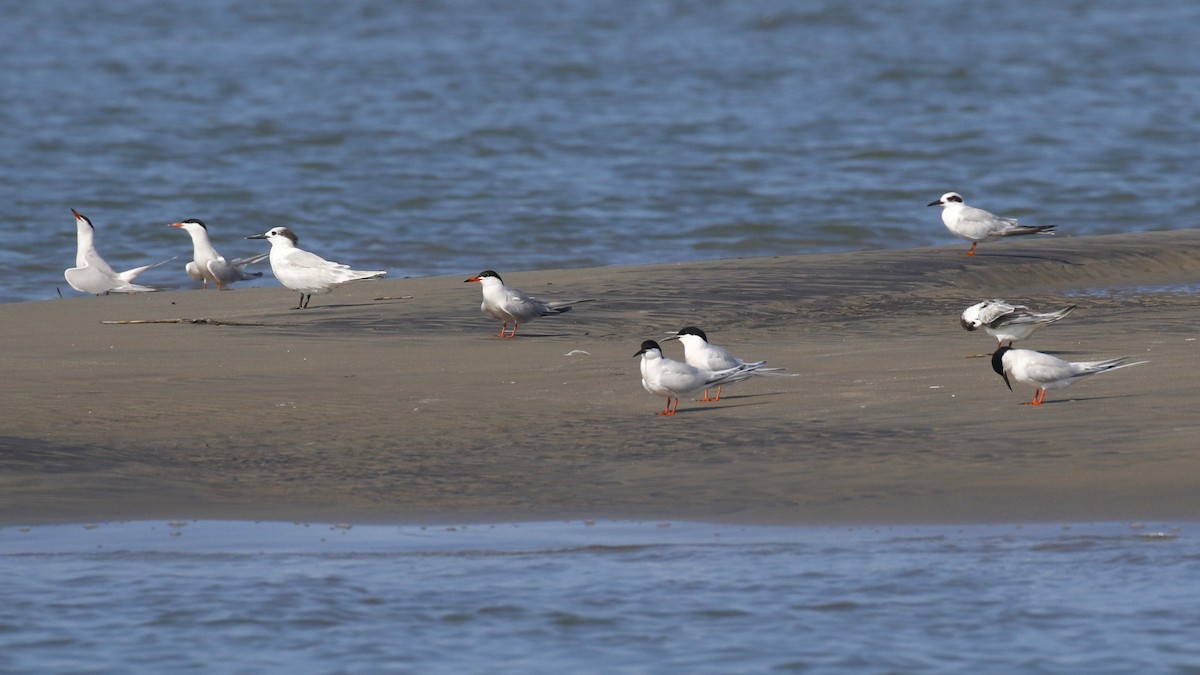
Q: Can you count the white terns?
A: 9